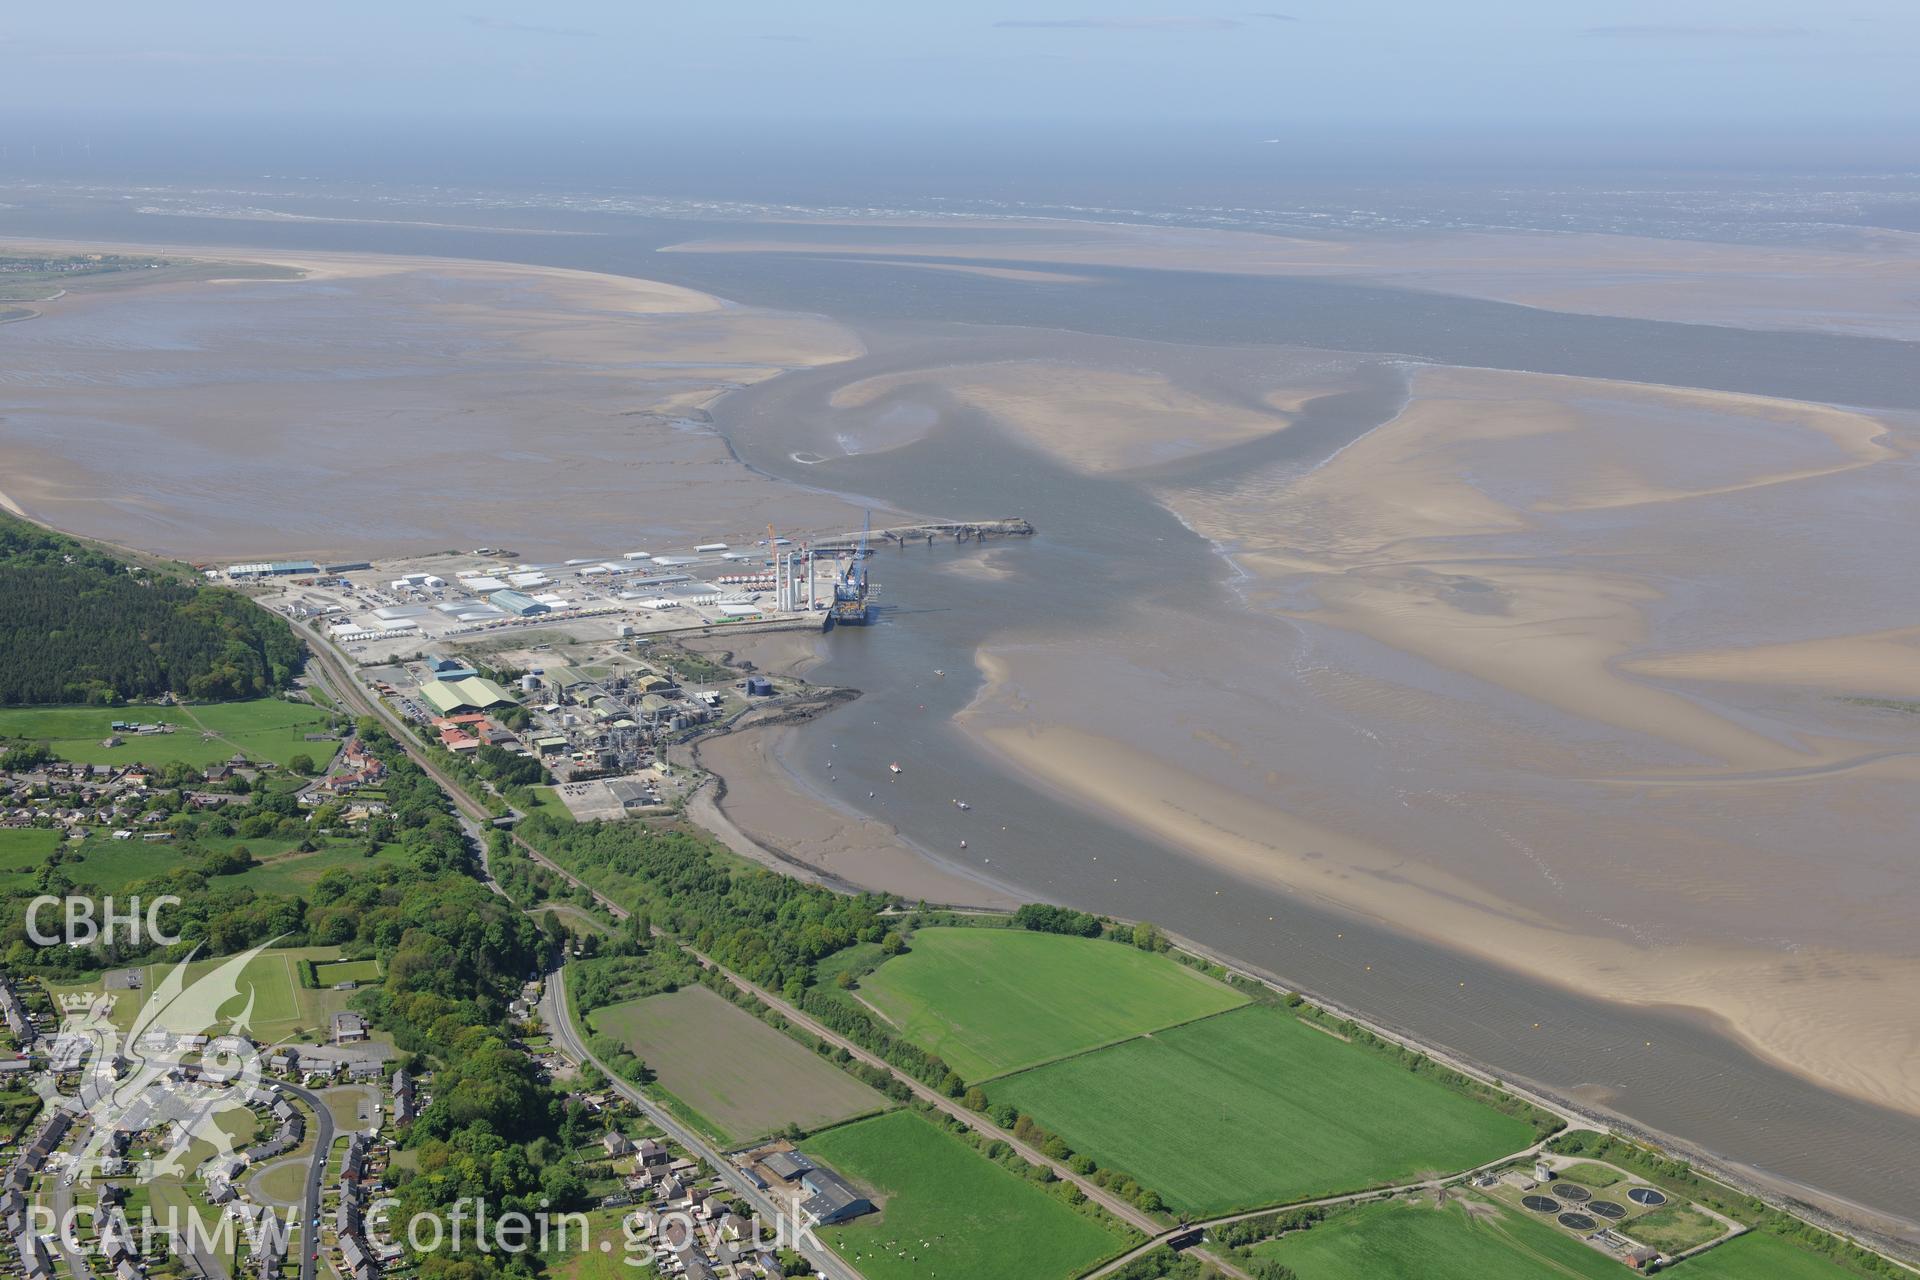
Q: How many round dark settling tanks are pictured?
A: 5